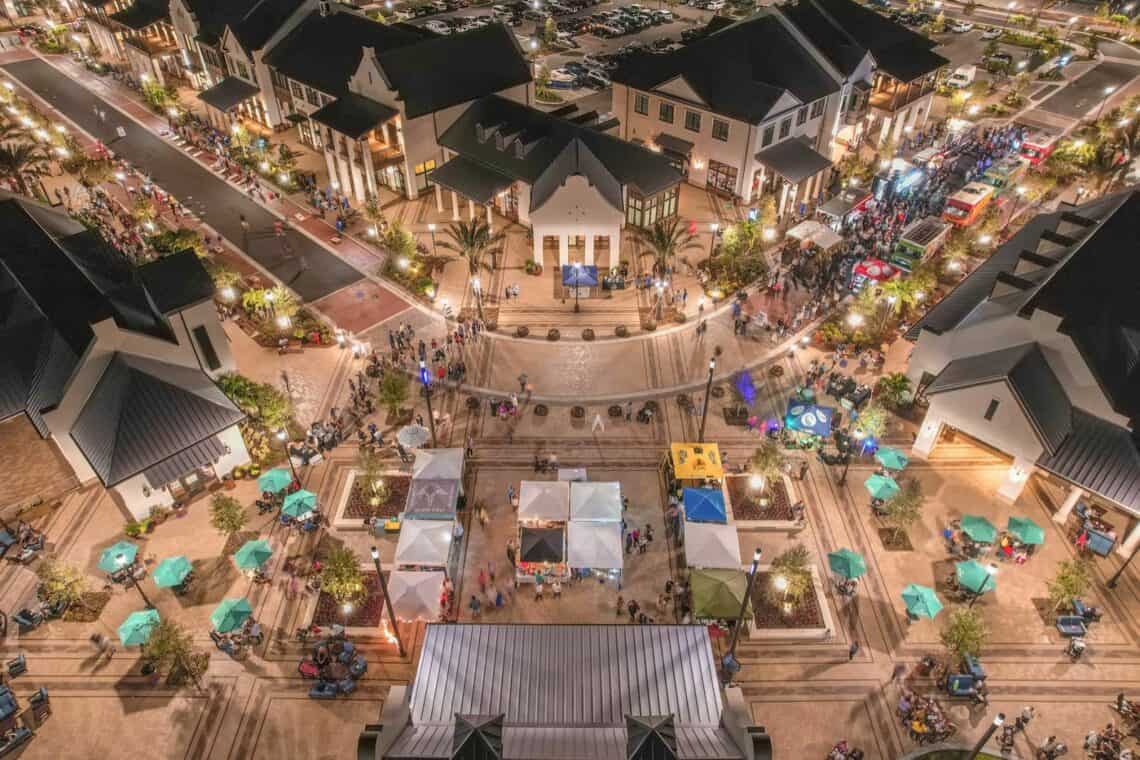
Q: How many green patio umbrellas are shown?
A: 14